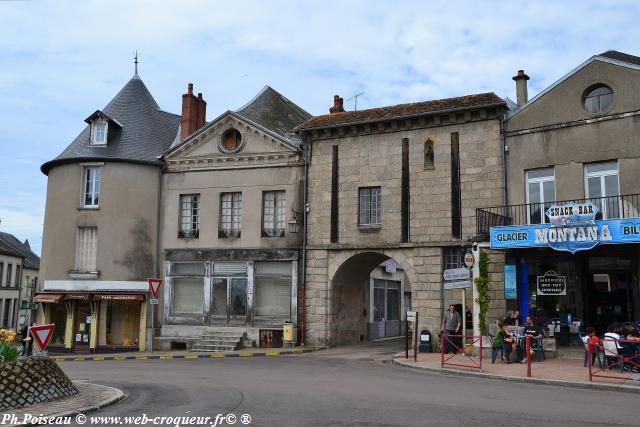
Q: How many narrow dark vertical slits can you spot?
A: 3